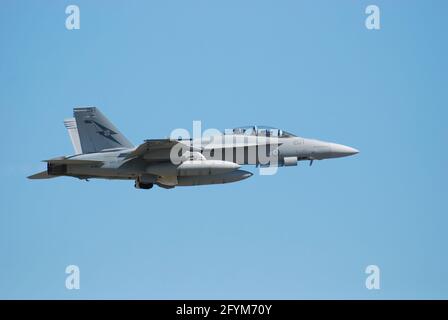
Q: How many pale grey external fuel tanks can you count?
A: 2